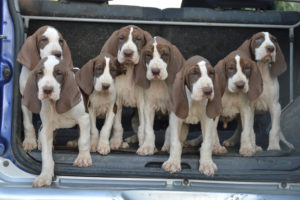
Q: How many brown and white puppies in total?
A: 8